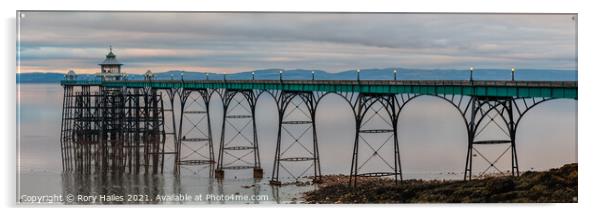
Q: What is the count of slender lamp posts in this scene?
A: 11